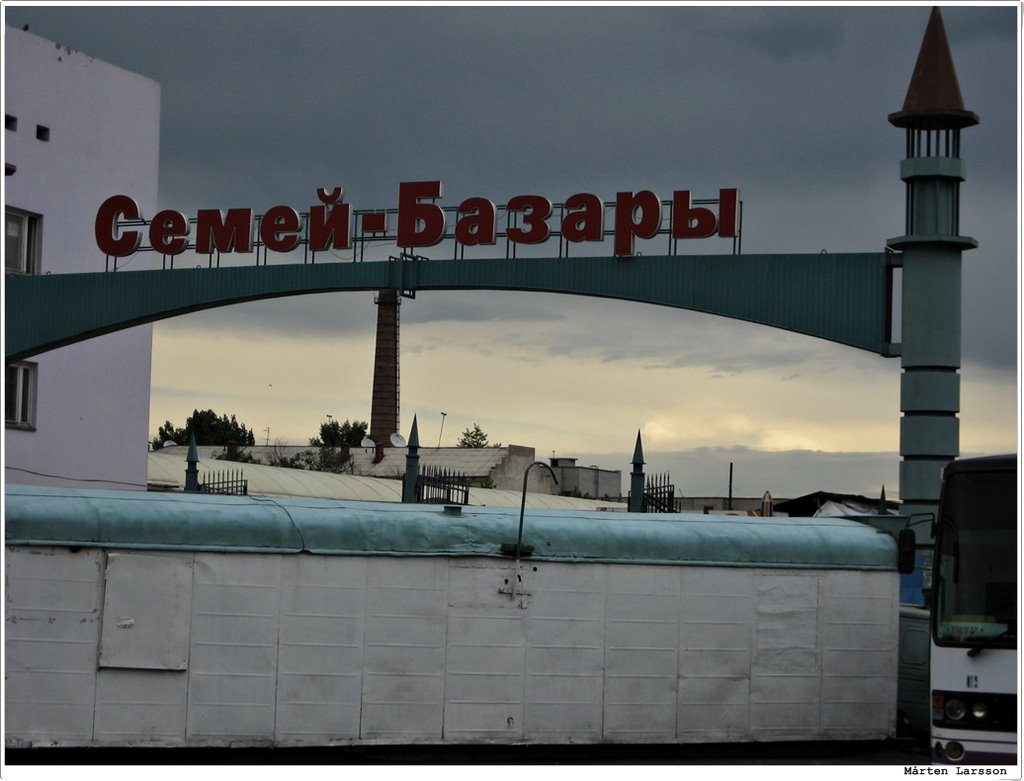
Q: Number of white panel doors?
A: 11